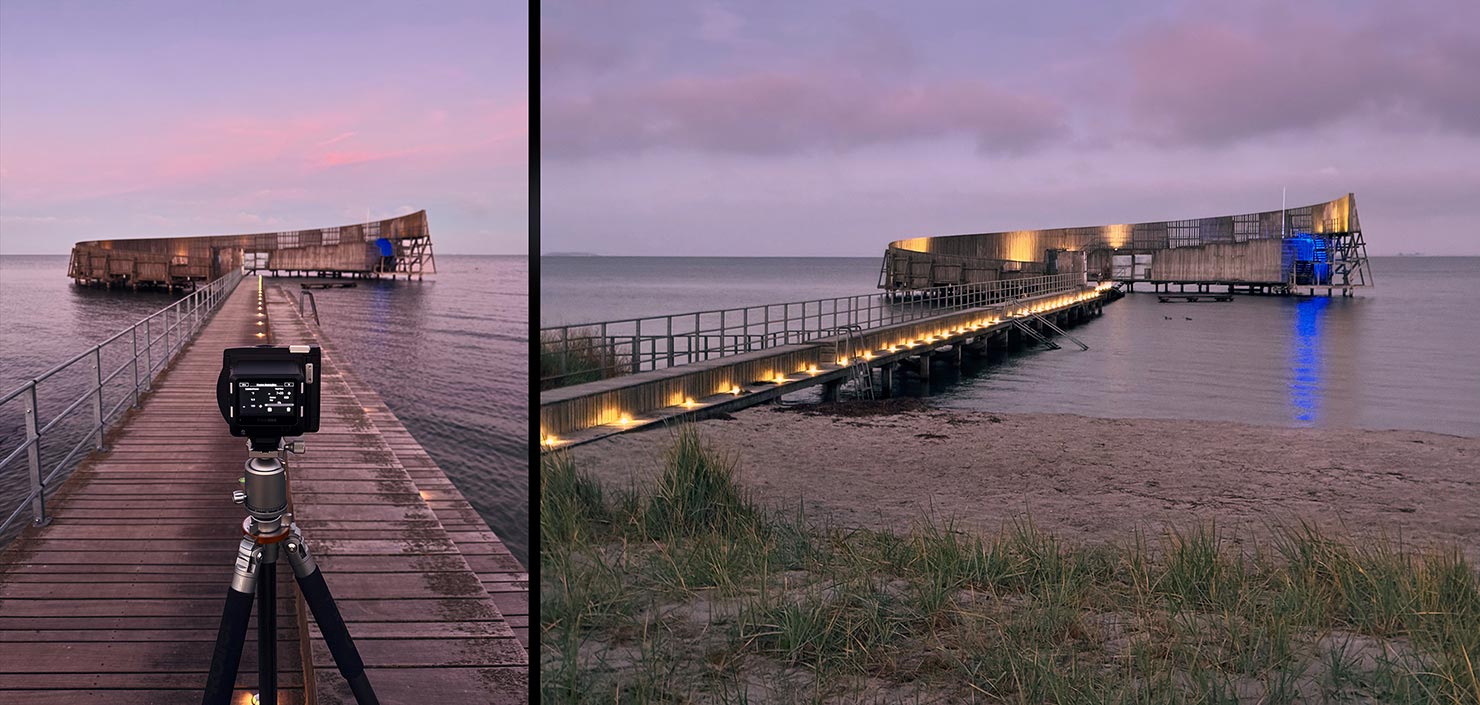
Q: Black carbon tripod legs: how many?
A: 3